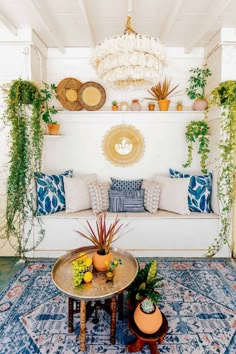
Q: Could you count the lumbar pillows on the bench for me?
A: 1